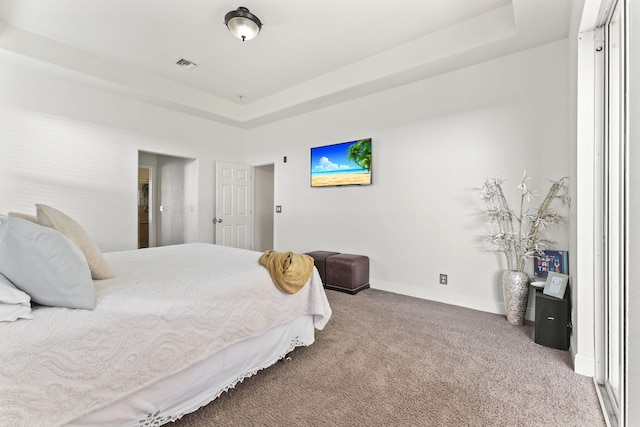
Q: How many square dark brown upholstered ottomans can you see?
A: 2